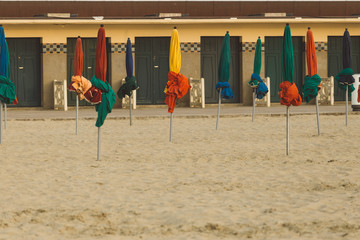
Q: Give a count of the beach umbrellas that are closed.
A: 11